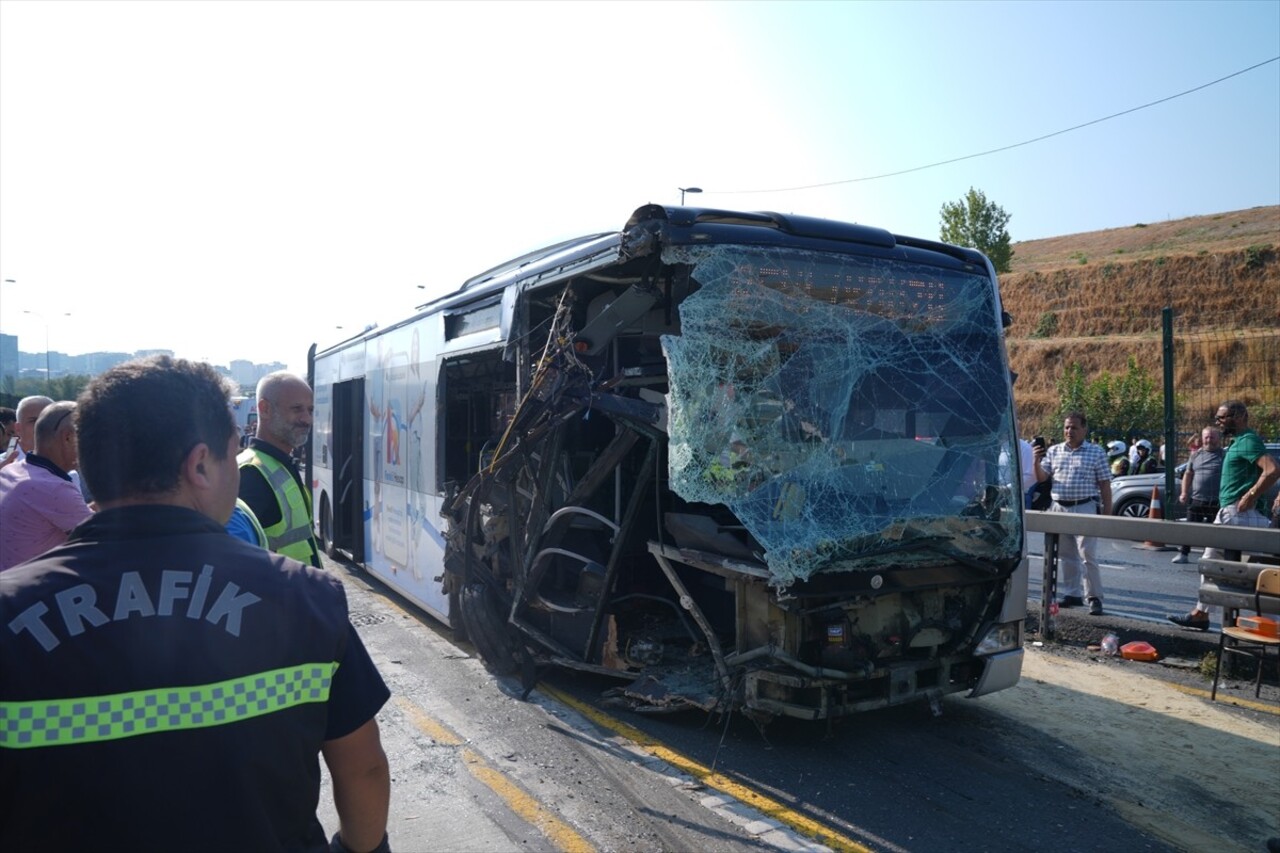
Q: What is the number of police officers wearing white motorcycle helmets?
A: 2